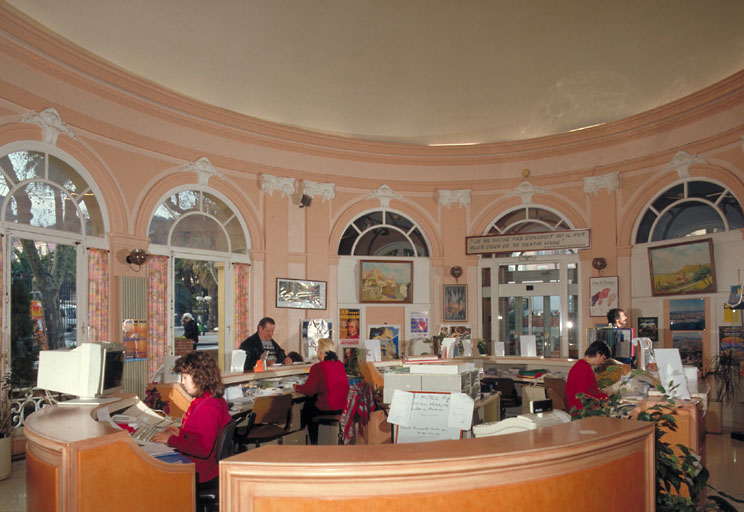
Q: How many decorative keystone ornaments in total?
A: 5